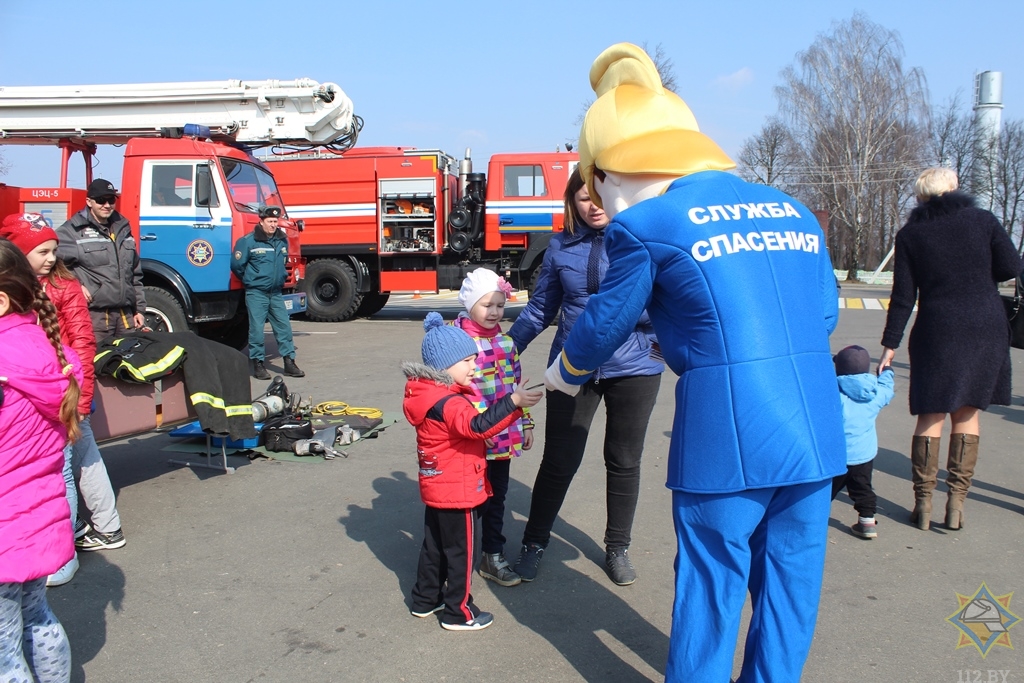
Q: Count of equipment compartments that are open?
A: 1